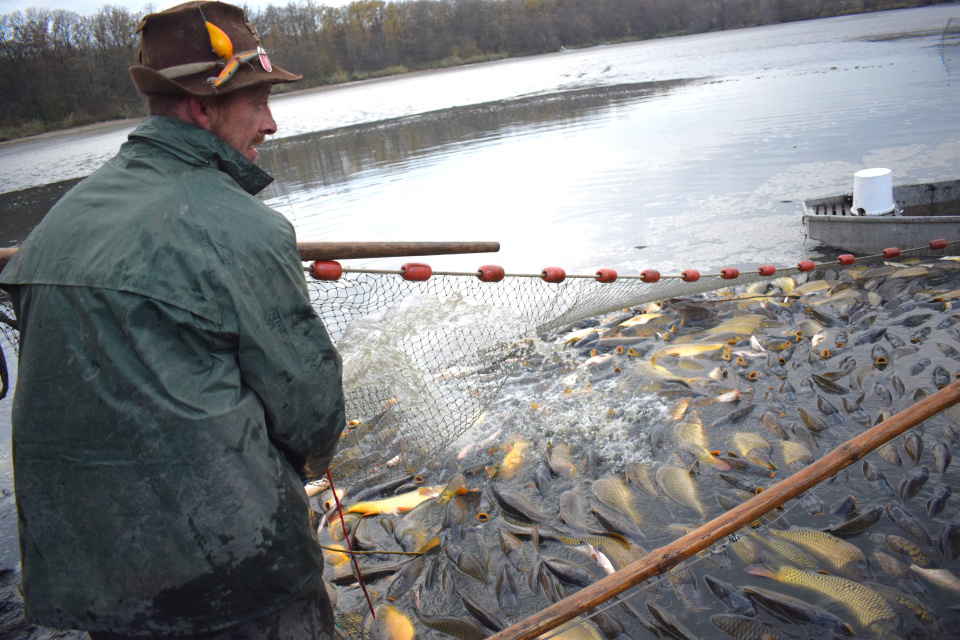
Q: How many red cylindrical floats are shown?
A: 13